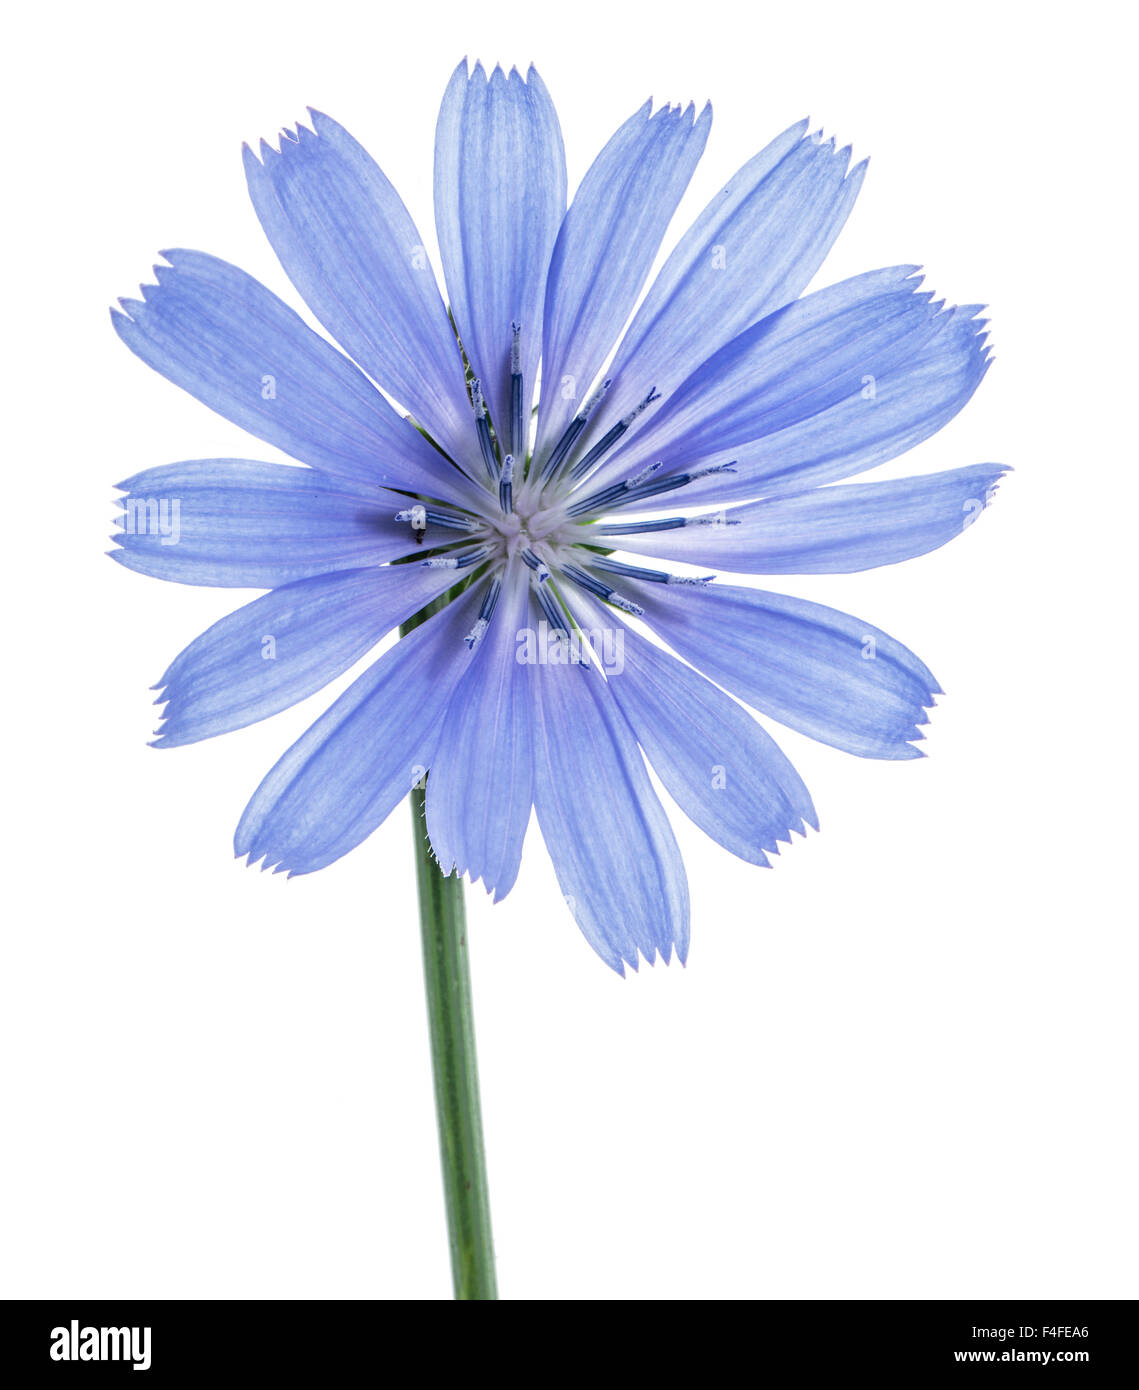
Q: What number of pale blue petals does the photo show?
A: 15